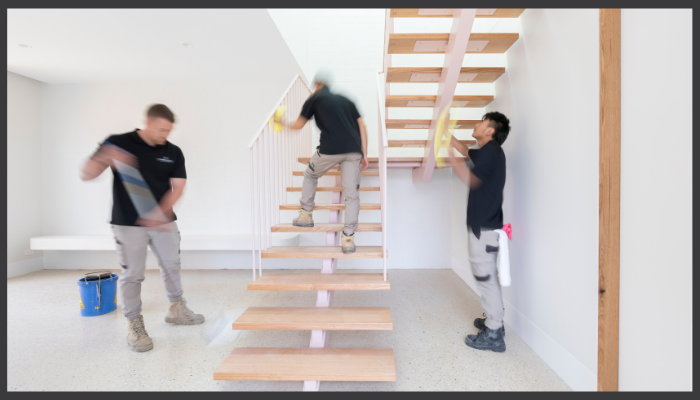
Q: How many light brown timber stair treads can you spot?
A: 15